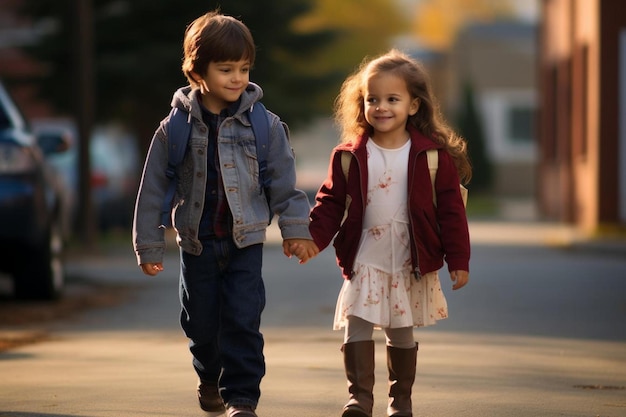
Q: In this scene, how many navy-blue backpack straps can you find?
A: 2